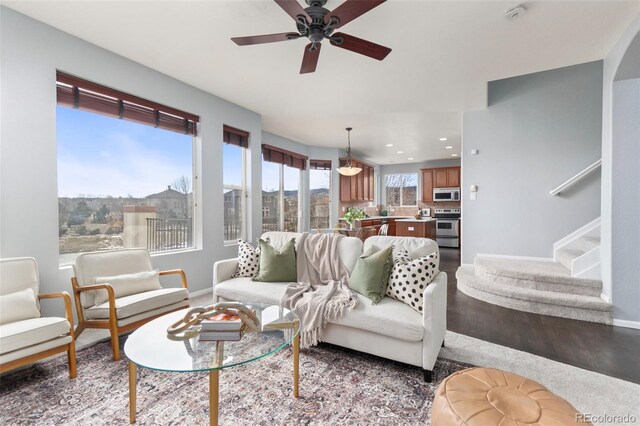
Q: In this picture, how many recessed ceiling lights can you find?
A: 6